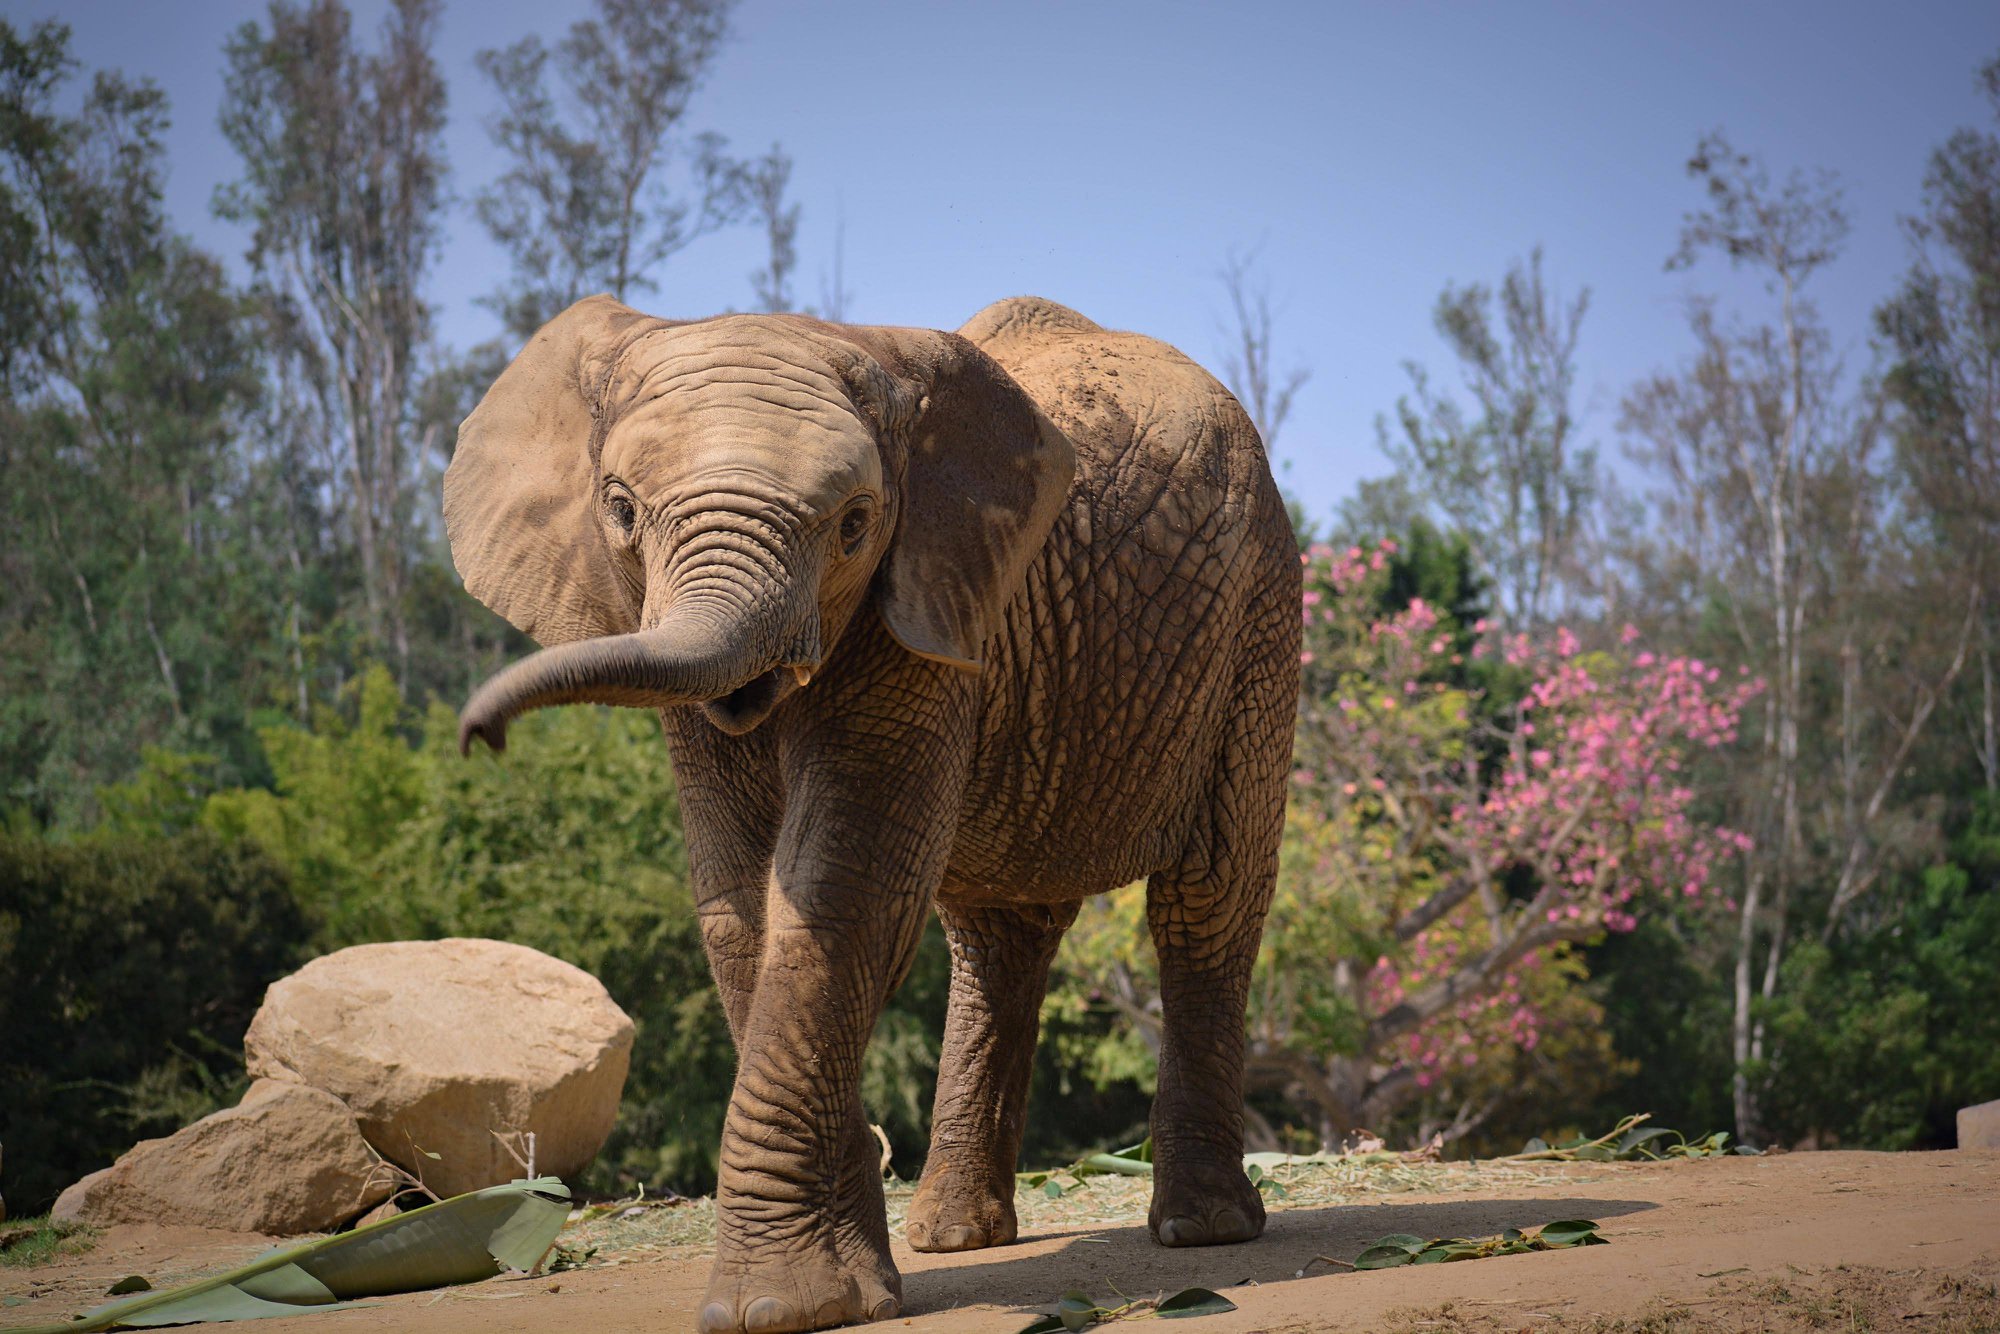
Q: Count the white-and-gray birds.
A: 0